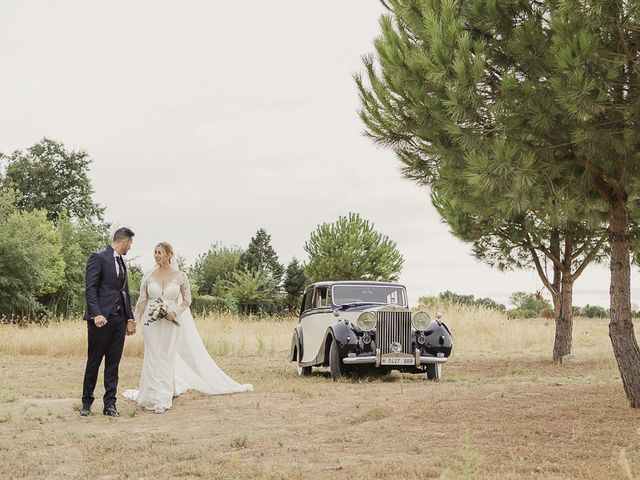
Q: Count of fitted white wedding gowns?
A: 1